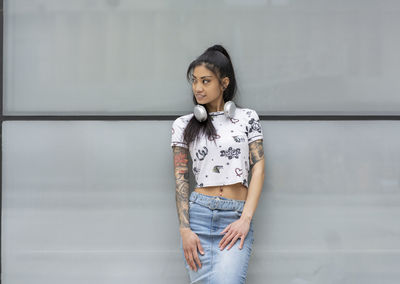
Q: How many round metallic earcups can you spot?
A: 2